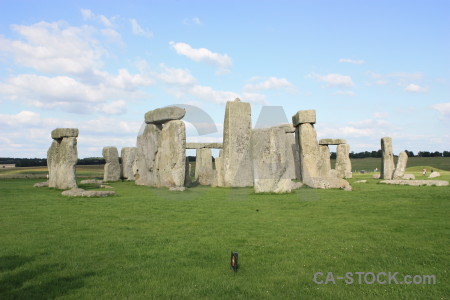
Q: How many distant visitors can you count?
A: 2